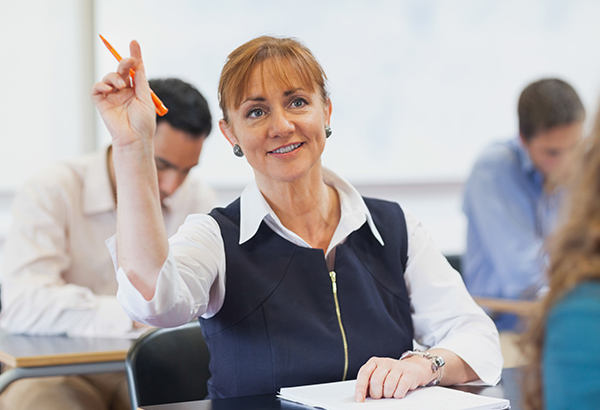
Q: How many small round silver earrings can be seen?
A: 2